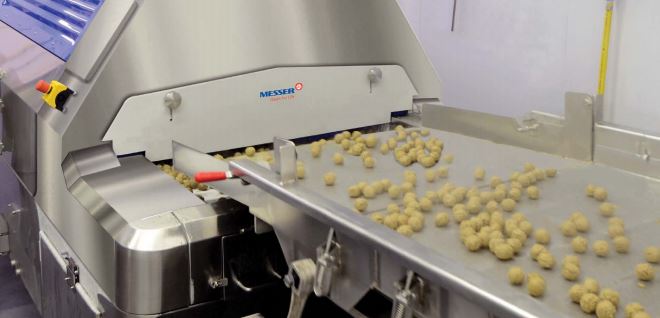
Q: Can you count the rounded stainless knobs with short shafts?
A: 2